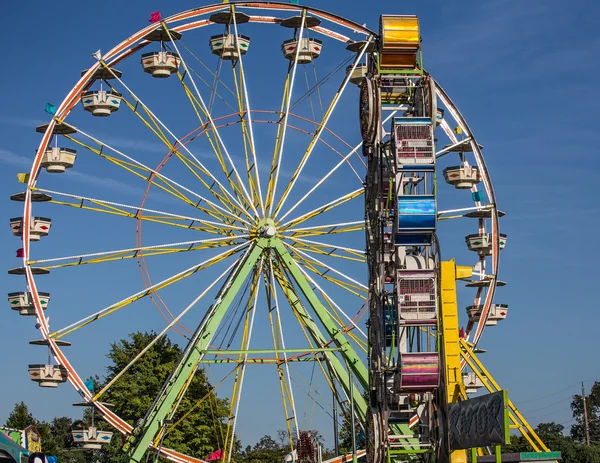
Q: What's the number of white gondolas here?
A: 15